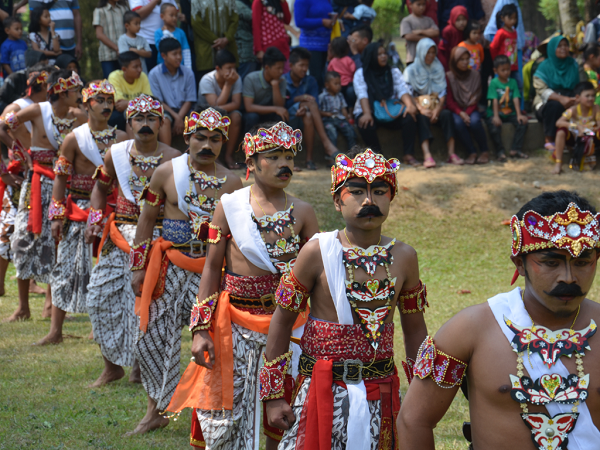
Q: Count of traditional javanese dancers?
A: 8